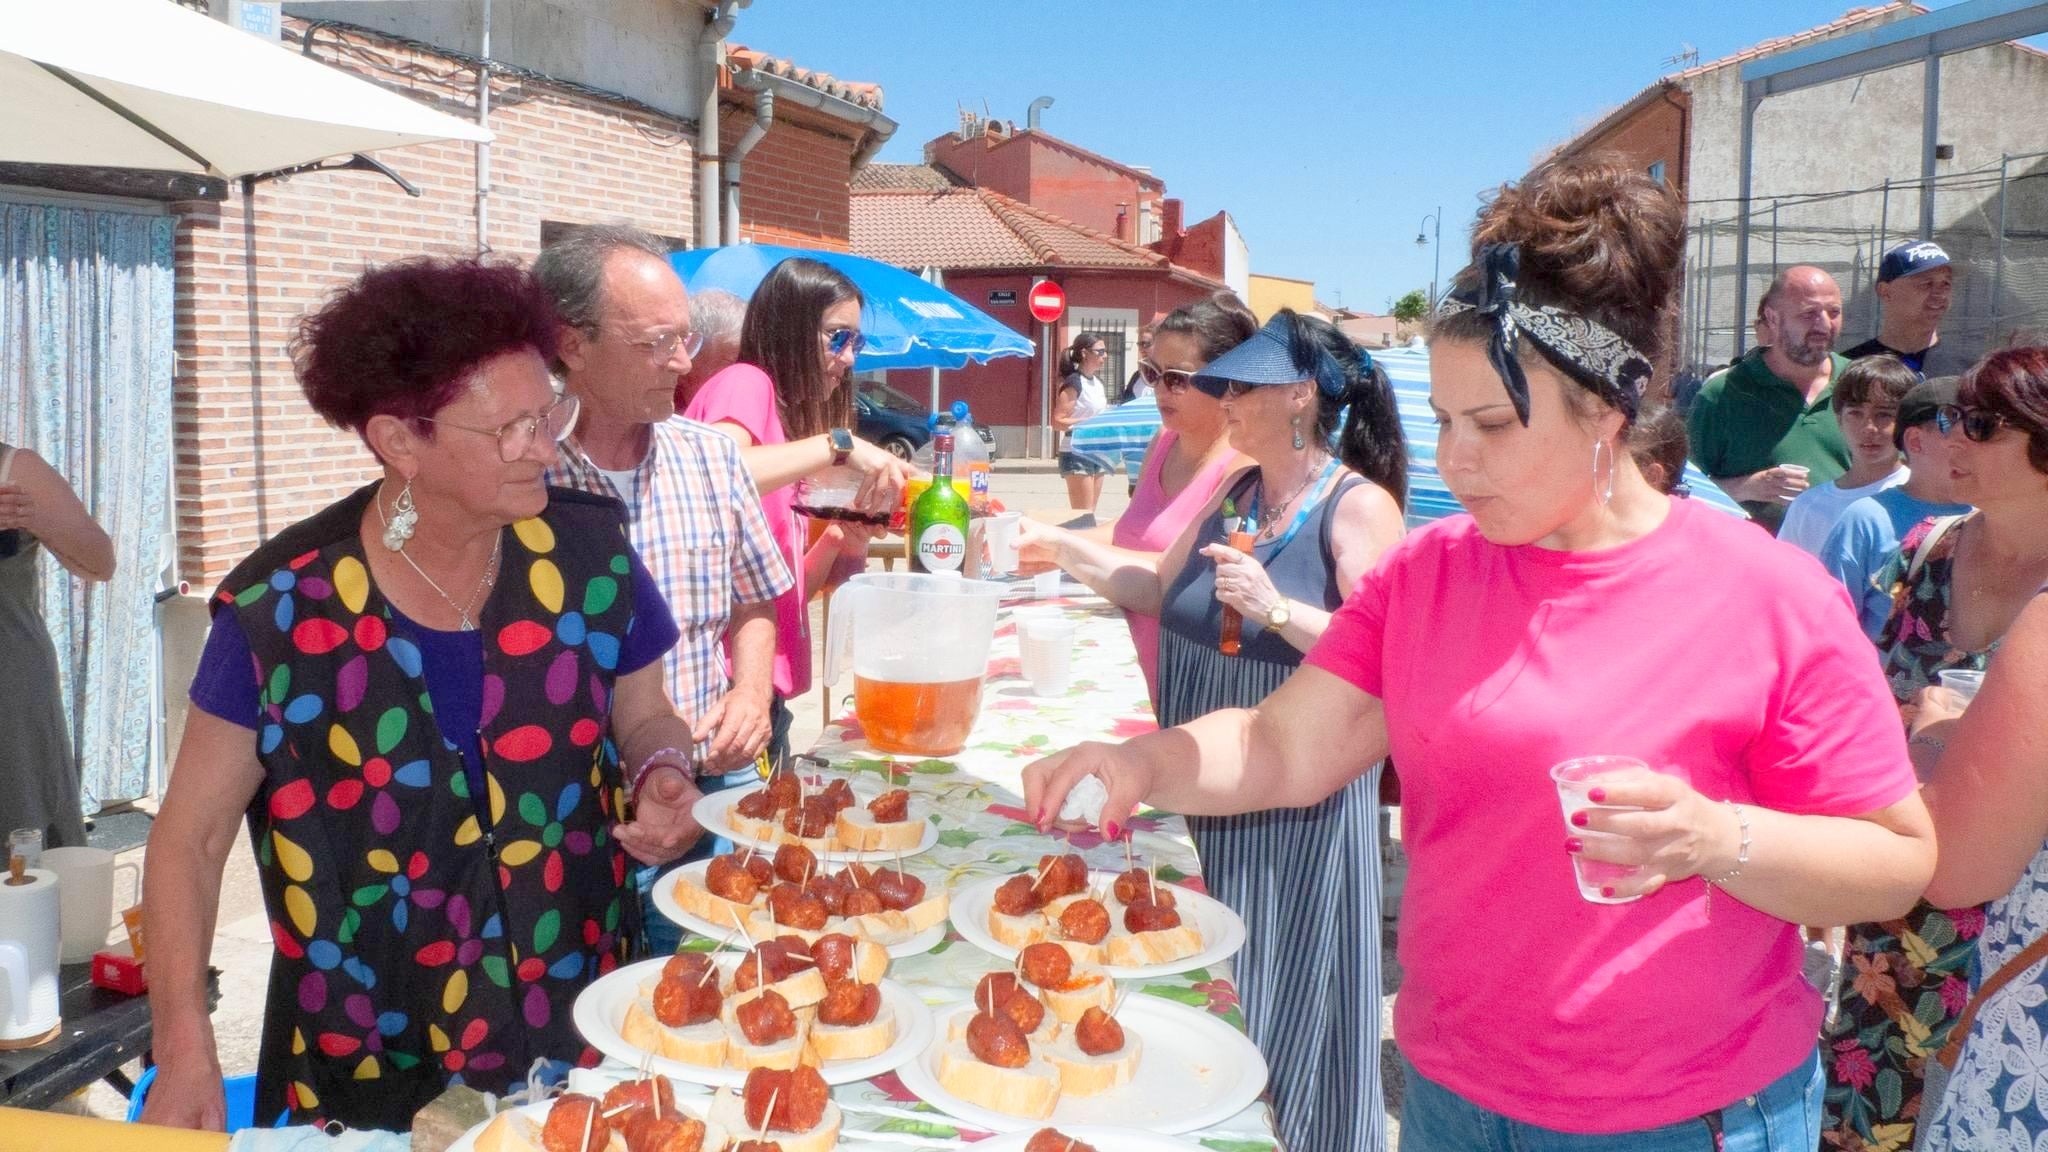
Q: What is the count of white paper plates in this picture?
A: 7